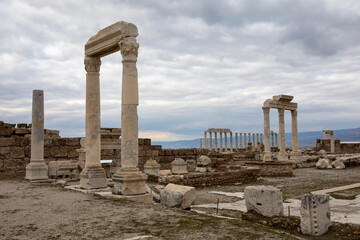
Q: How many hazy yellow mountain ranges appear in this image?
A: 0